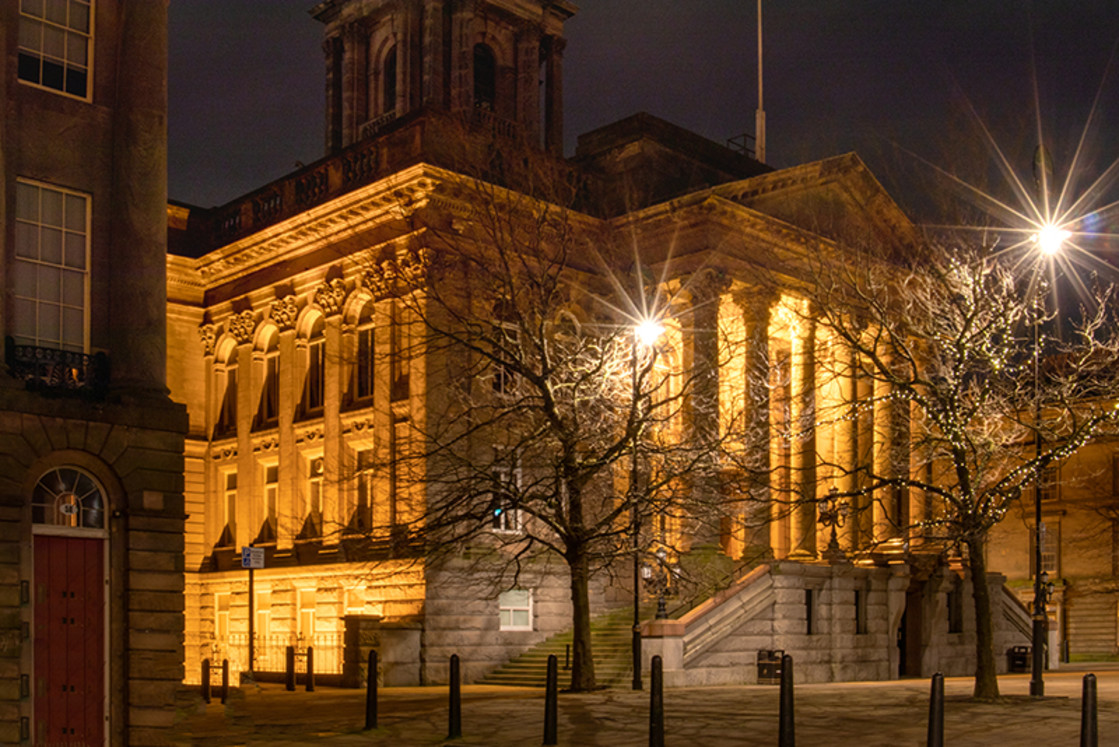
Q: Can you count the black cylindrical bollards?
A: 11